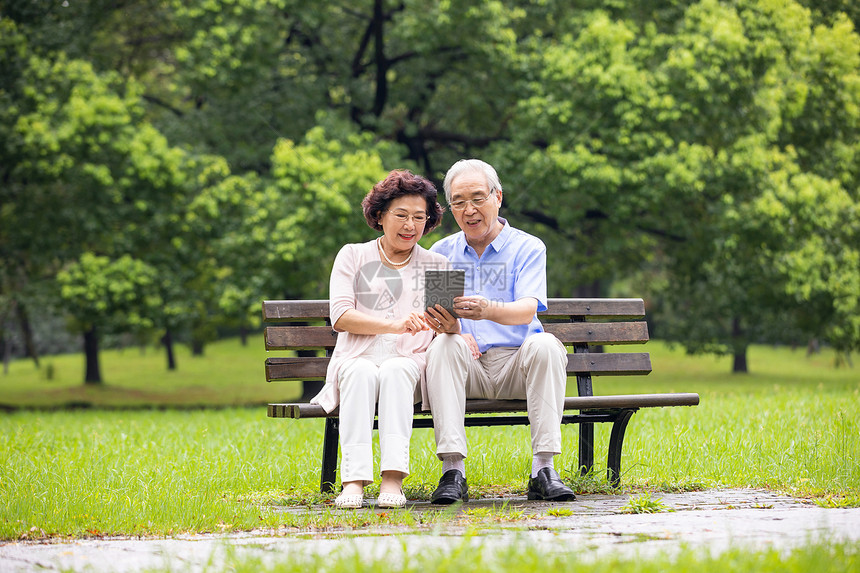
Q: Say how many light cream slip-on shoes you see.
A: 2